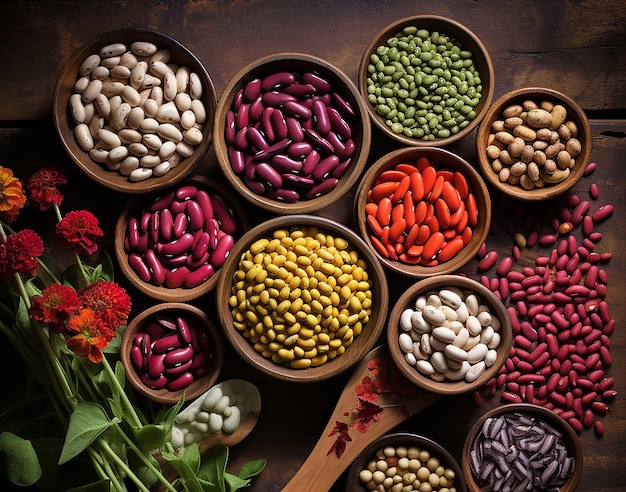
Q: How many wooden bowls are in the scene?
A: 11